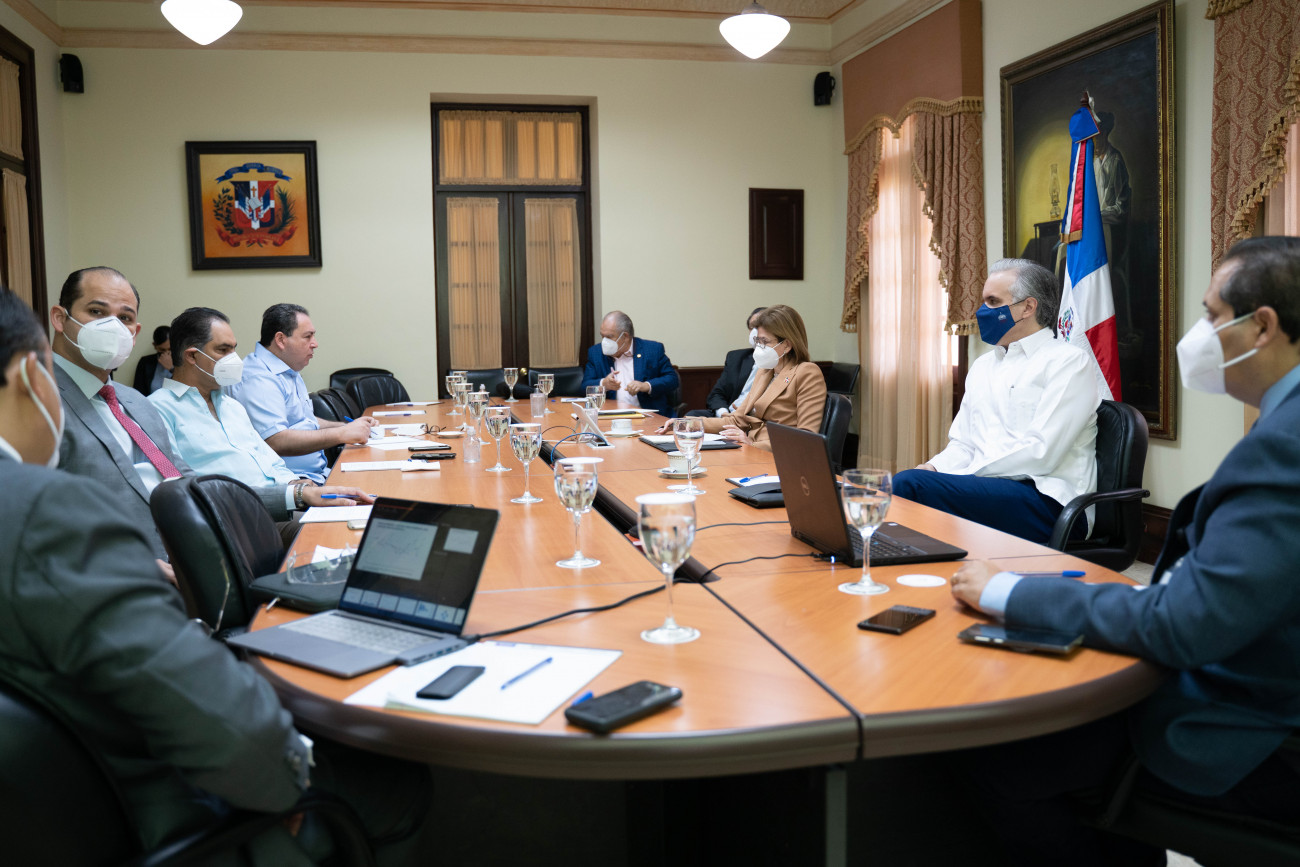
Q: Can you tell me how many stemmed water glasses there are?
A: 13